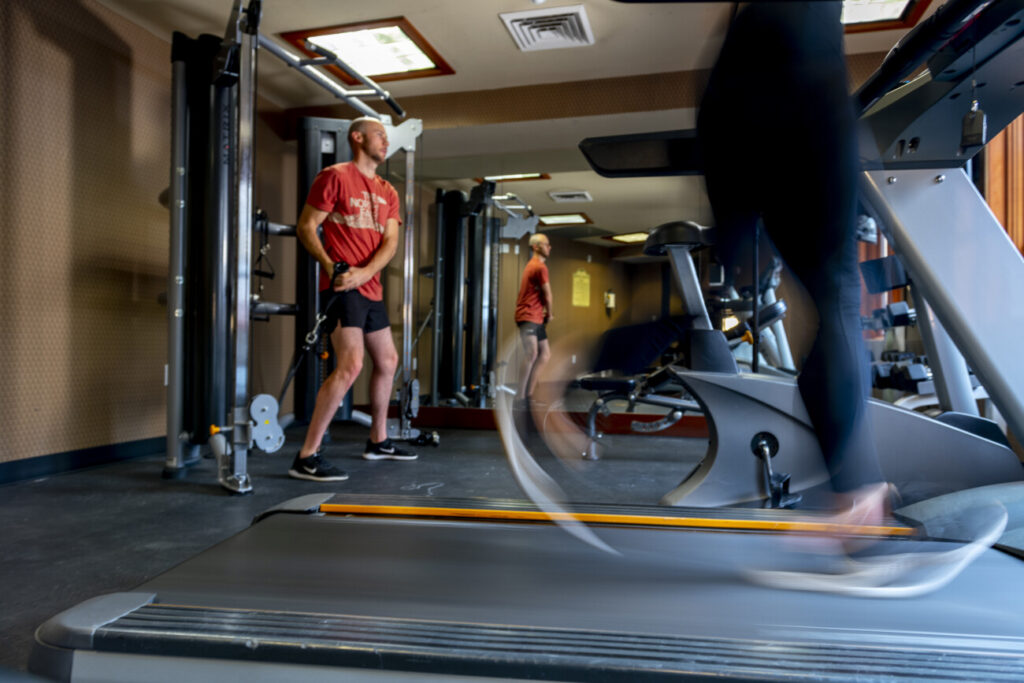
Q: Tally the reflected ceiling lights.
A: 3